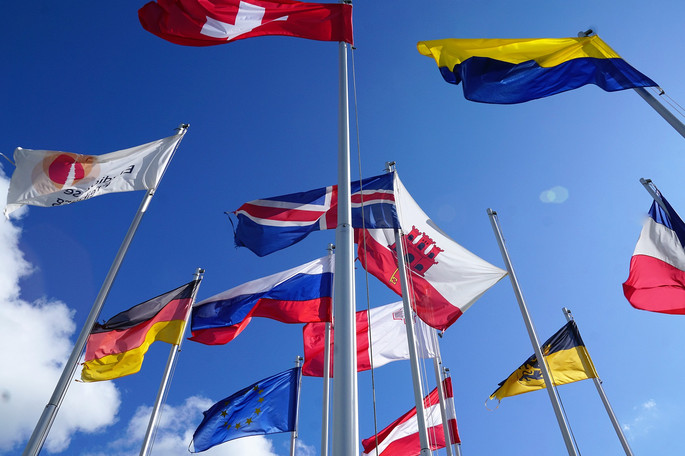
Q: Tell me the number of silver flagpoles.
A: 12